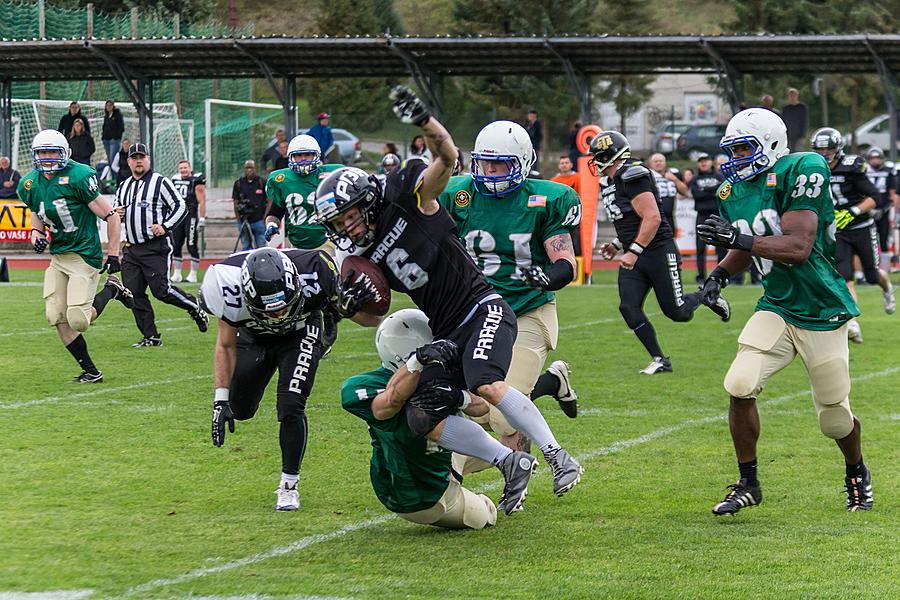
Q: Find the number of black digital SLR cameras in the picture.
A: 1